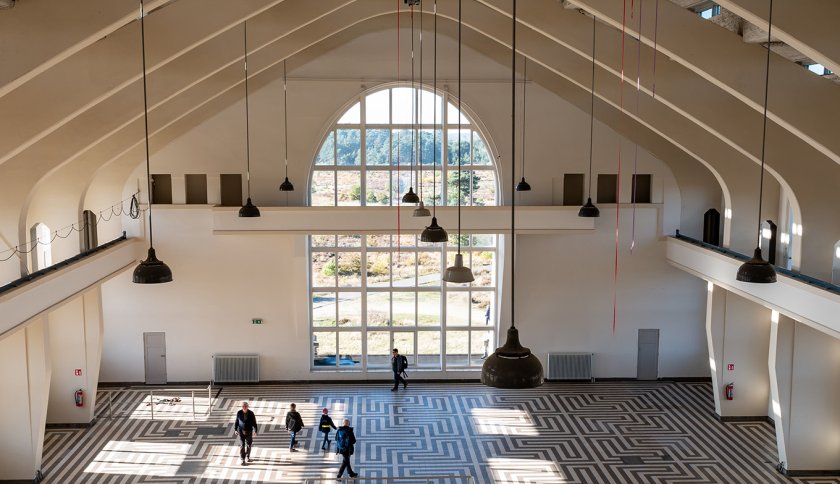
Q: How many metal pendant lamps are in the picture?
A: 11